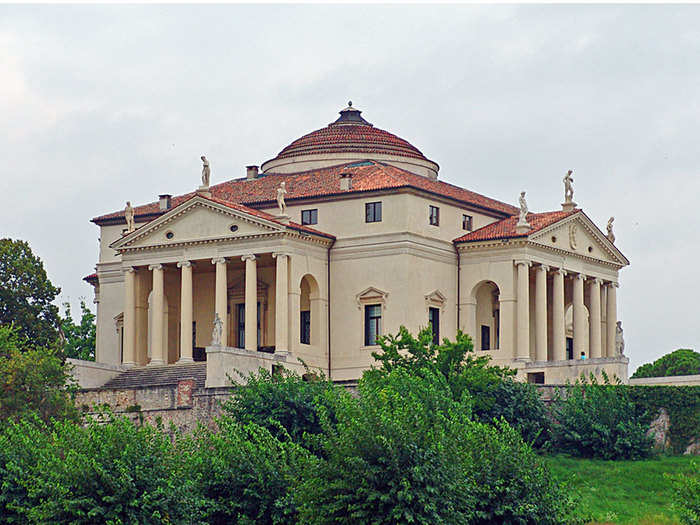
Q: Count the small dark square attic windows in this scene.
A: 4